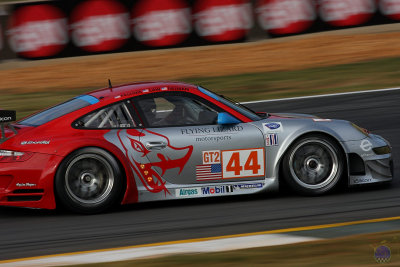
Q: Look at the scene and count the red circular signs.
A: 7